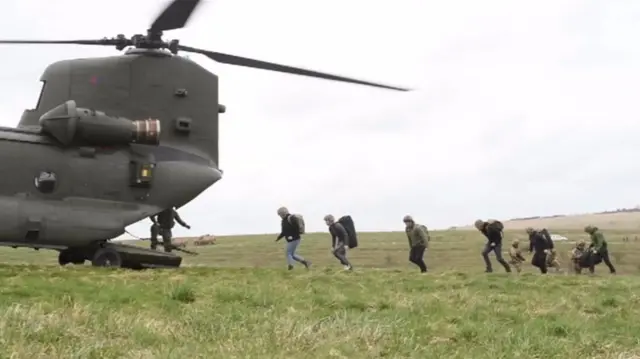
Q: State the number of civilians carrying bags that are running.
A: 6